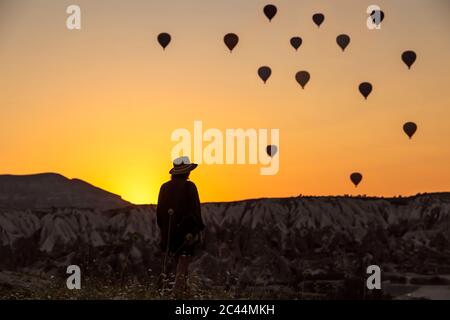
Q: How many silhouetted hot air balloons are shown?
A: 14